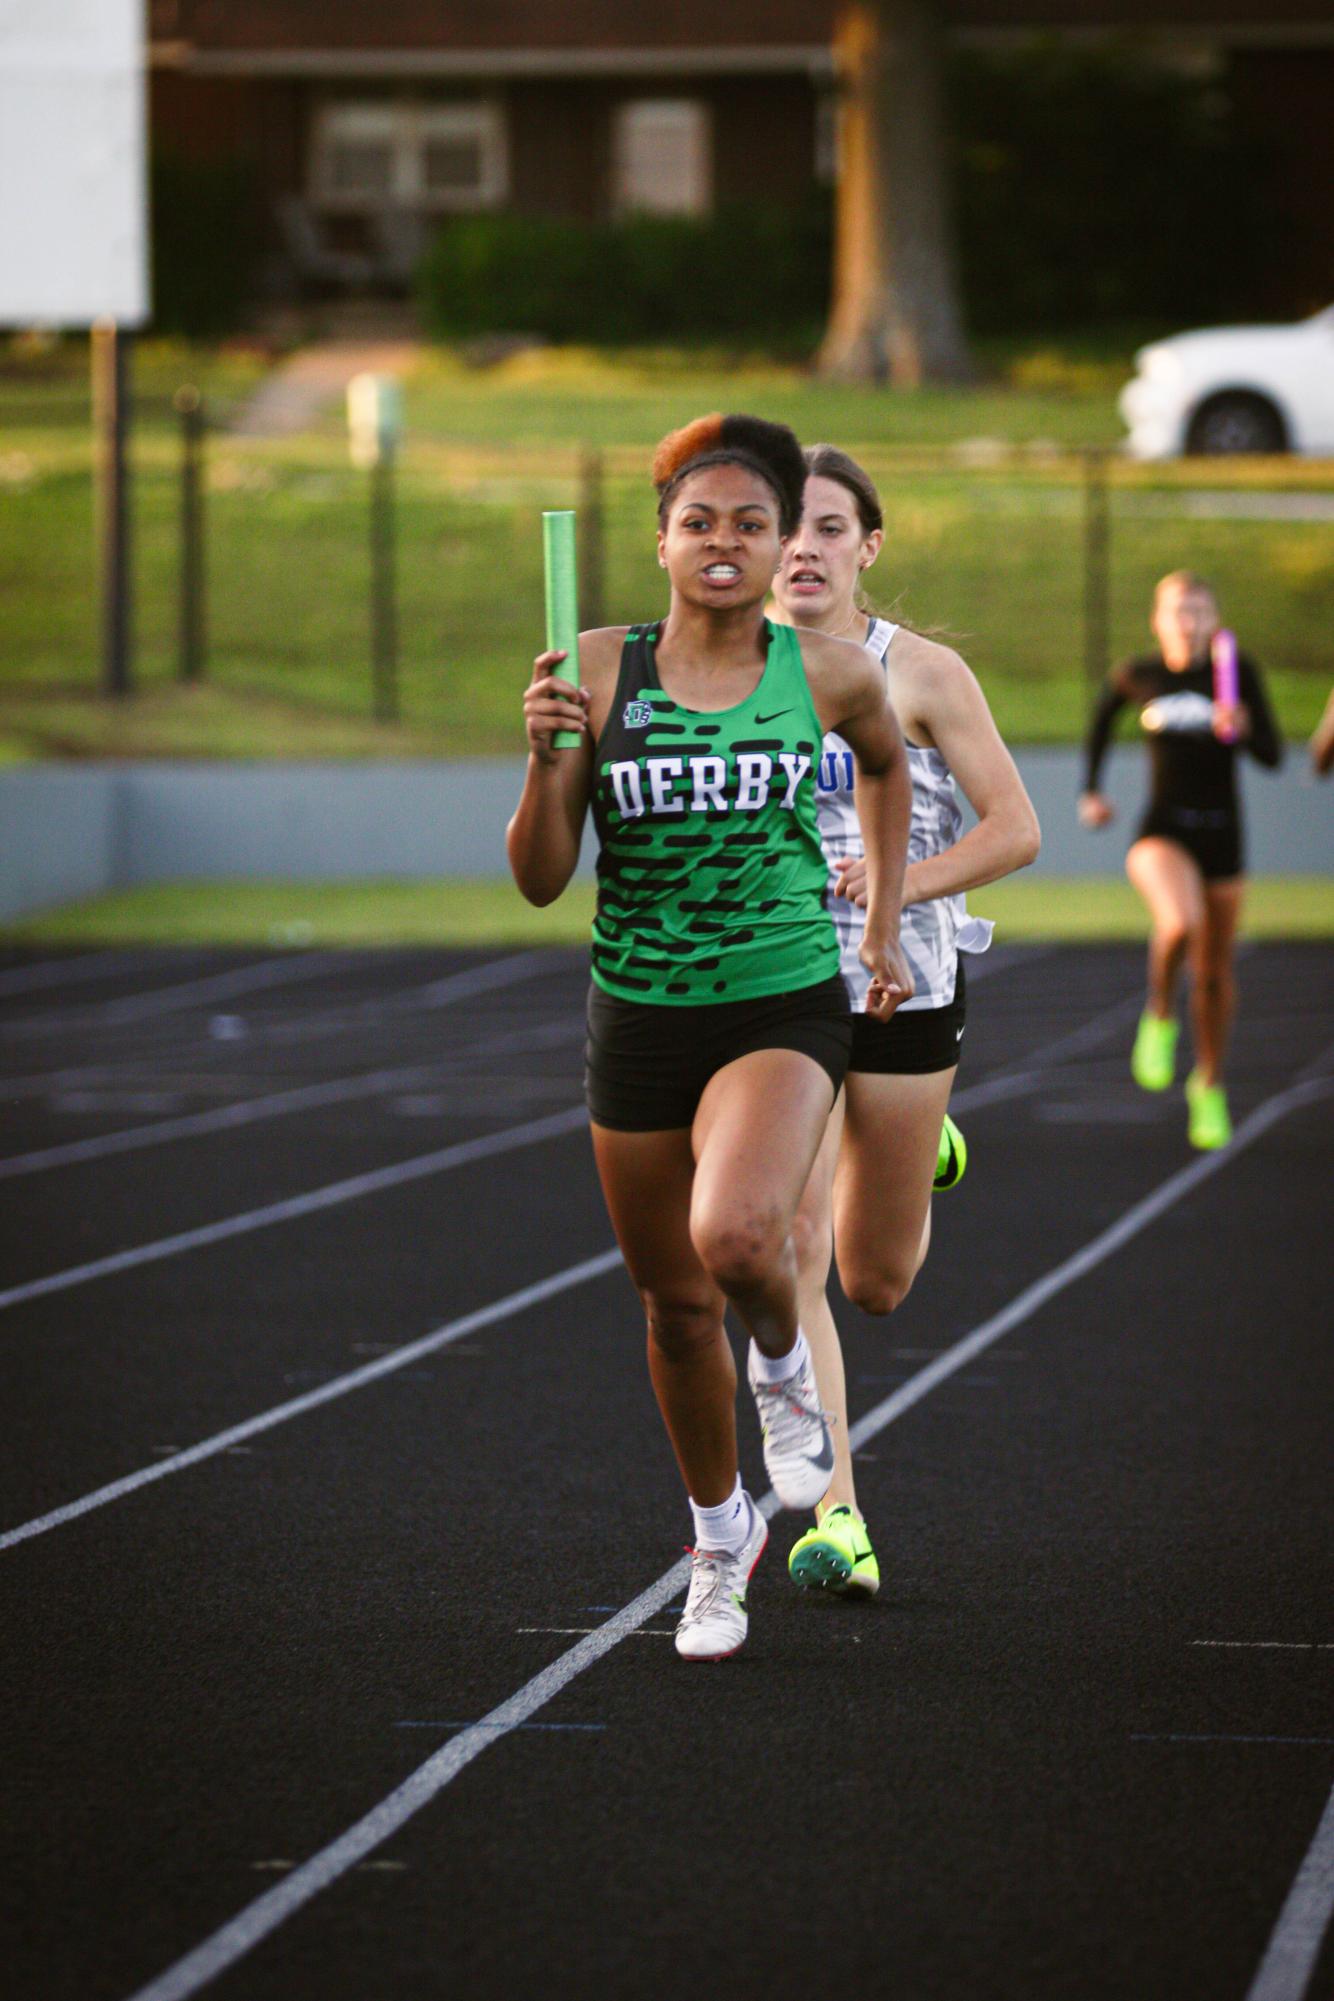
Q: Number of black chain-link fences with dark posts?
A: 1